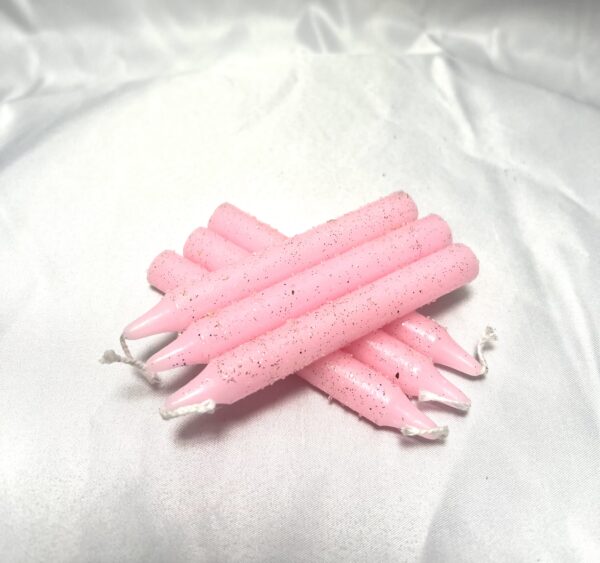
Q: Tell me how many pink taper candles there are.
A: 6